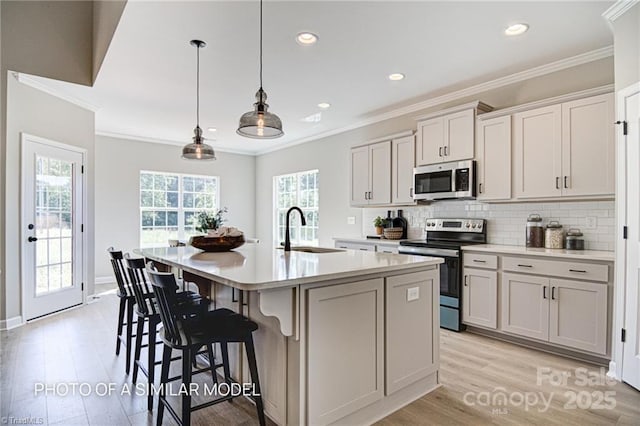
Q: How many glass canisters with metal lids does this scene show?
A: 3